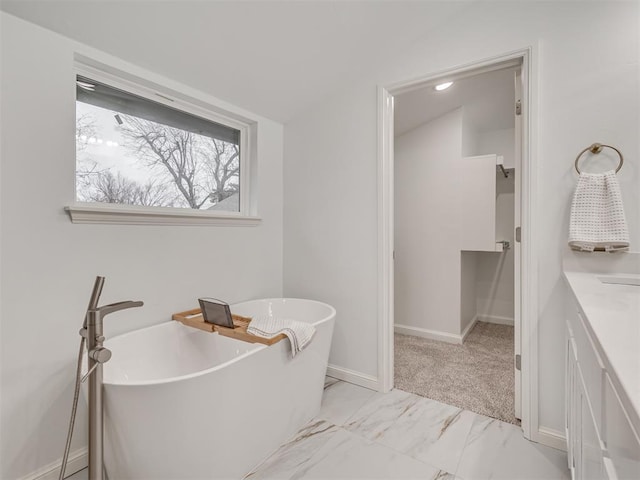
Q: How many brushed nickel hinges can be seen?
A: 3